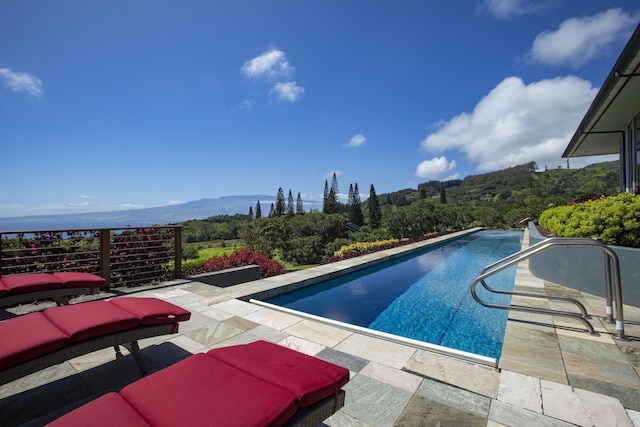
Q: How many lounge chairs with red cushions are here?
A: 3